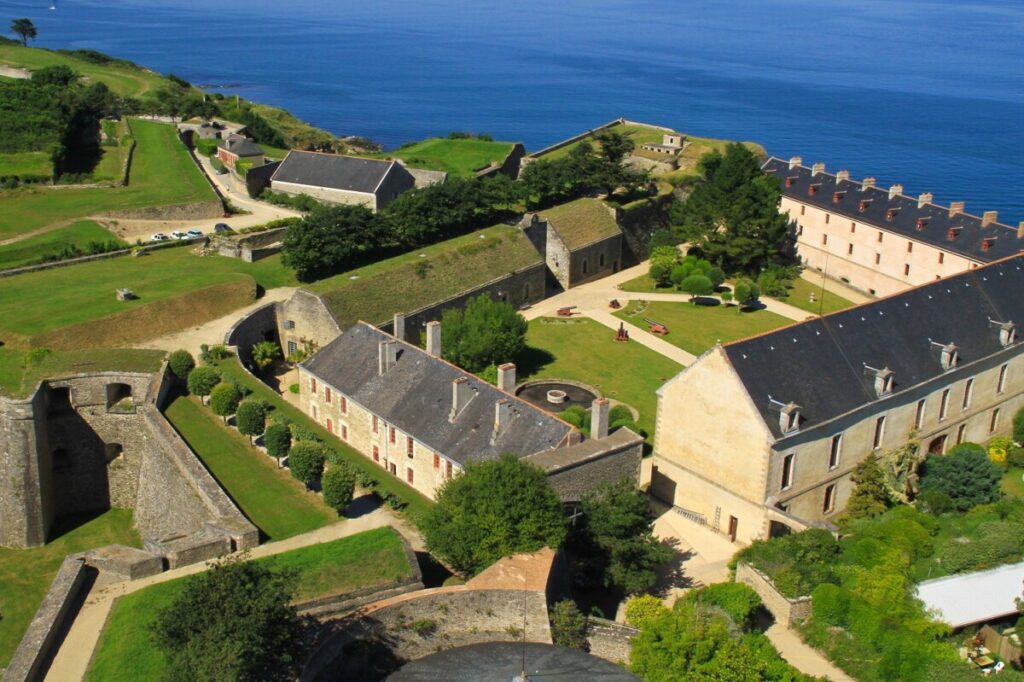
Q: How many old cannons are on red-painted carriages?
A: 4